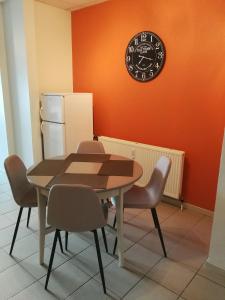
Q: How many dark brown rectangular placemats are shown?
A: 4